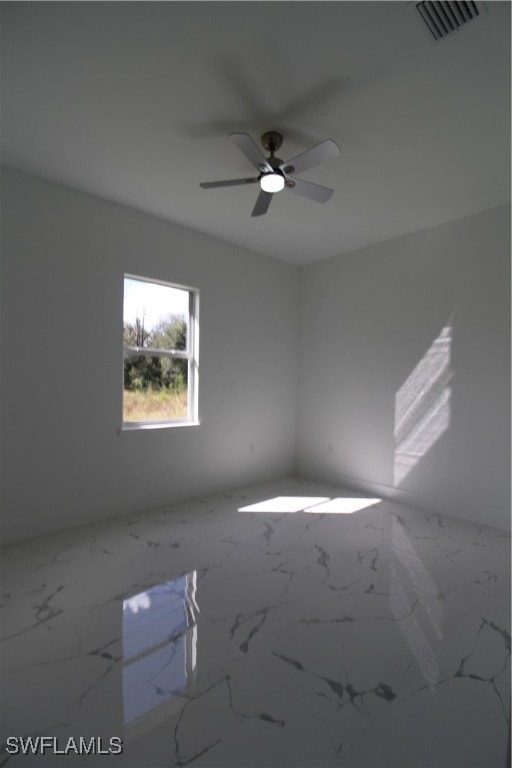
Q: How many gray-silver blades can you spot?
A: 5